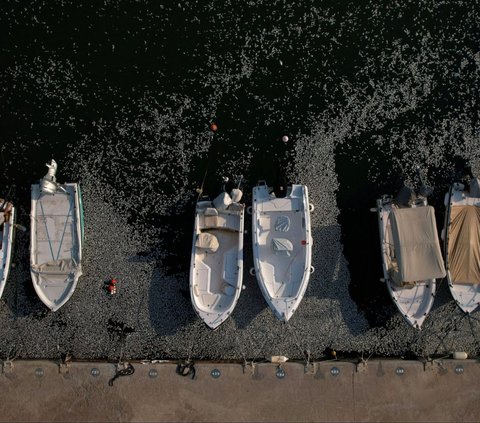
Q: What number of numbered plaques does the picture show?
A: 8